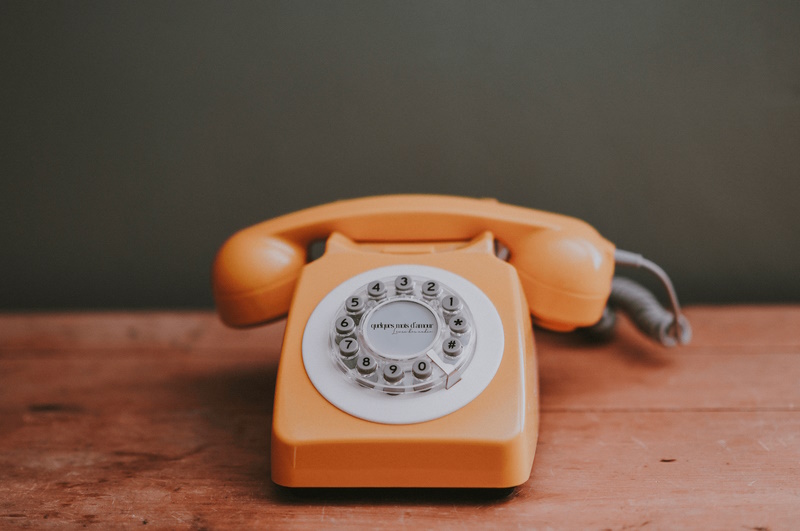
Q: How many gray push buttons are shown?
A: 12